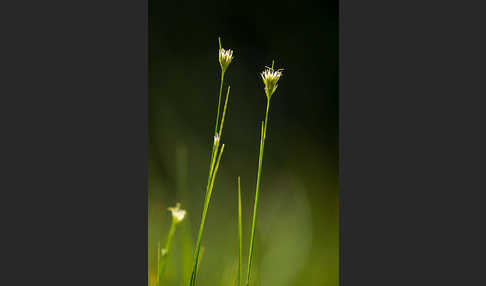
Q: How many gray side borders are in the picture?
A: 2